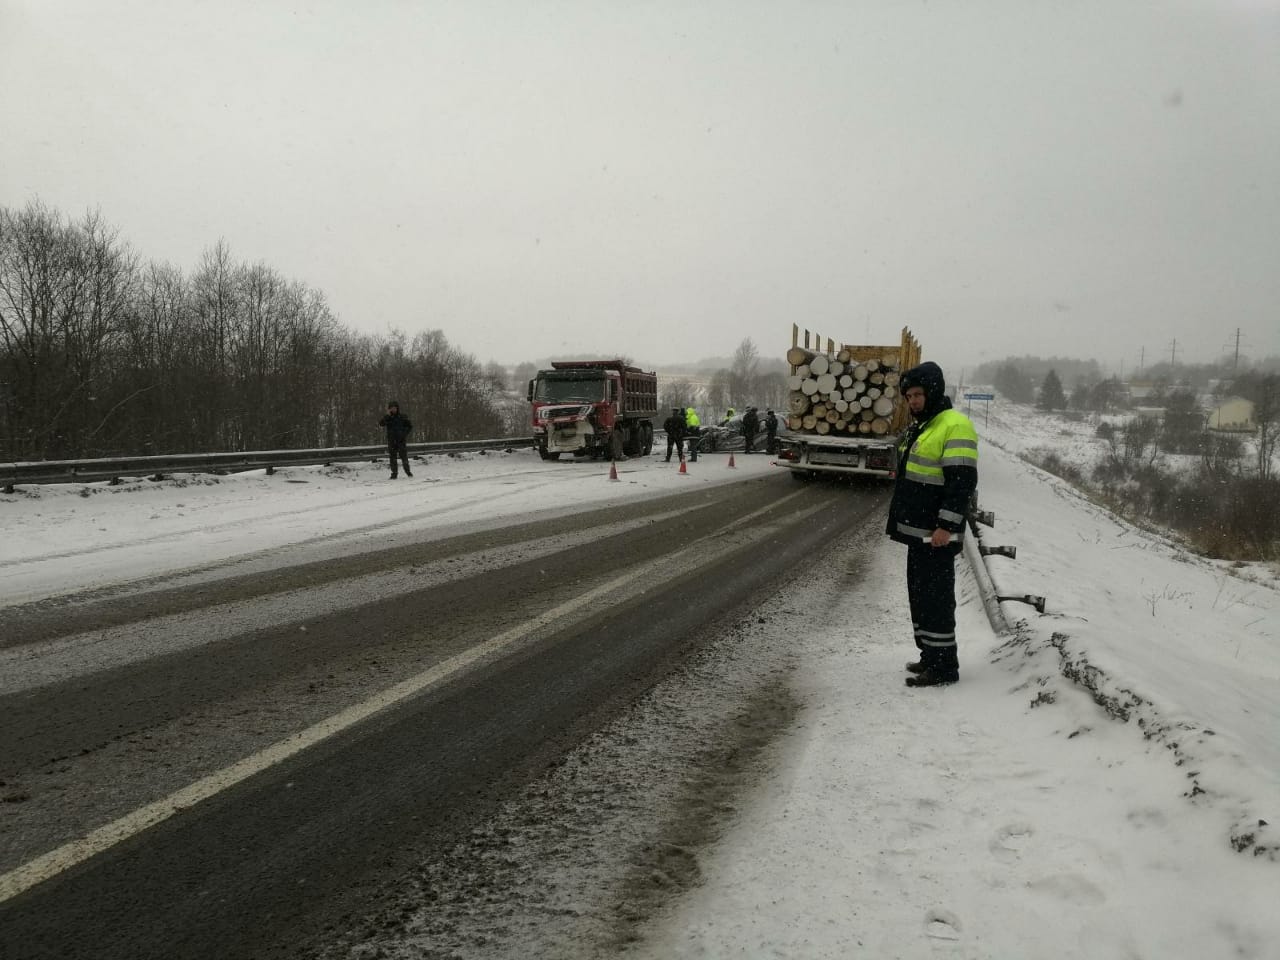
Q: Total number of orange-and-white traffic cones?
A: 3